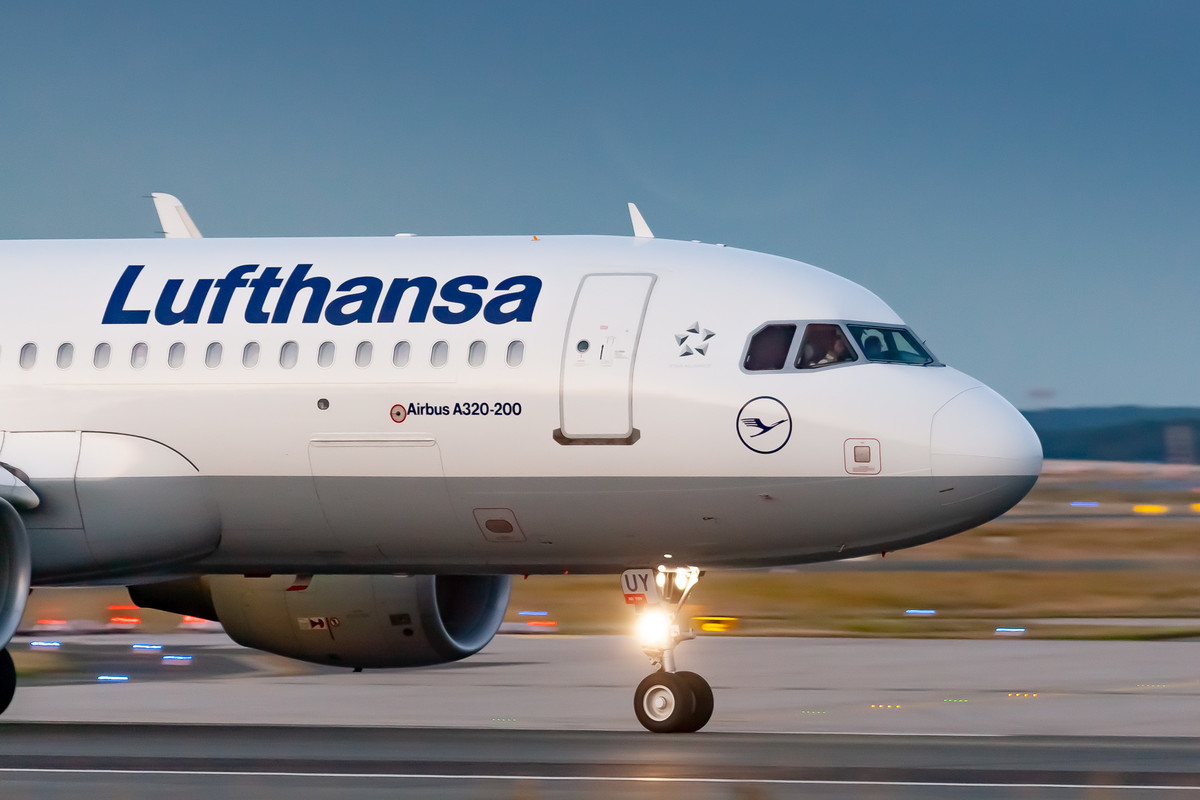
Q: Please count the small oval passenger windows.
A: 14